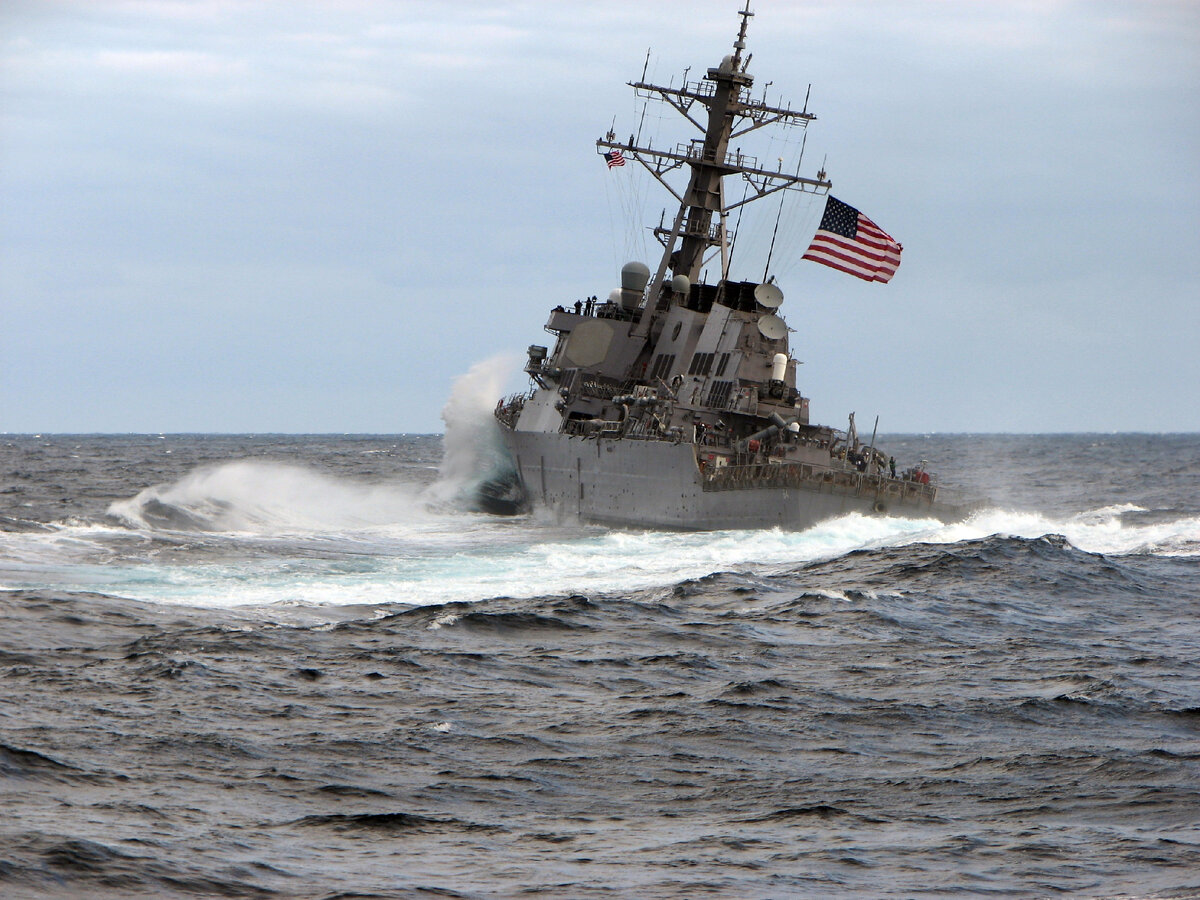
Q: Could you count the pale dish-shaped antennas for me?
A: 2